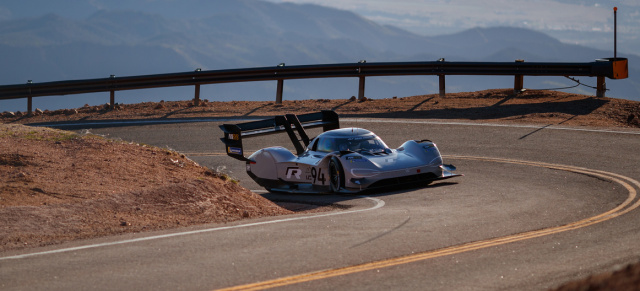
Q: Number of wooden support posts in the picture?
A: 8